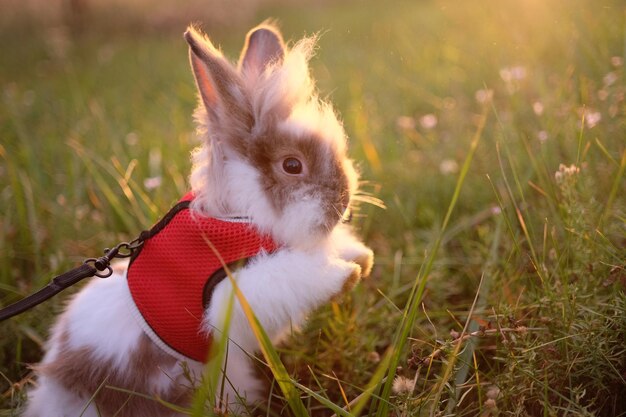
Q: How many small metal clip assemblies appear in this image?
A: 1